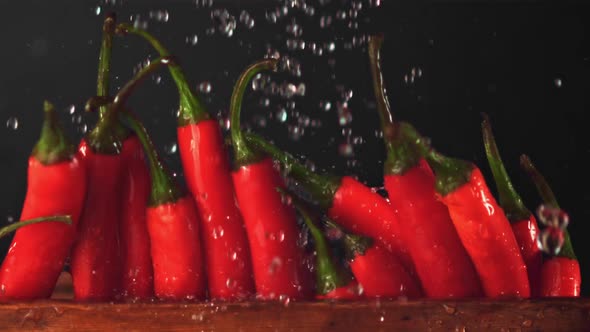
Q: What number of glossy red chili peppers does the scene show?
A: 13